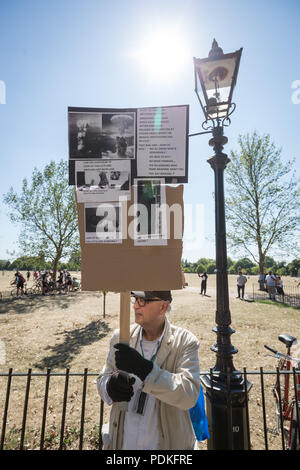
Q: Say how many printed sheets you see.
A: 5